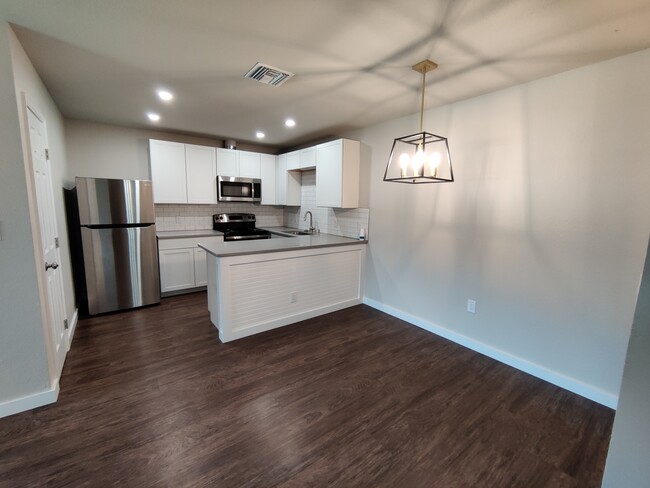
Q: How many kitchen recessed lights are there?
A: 4